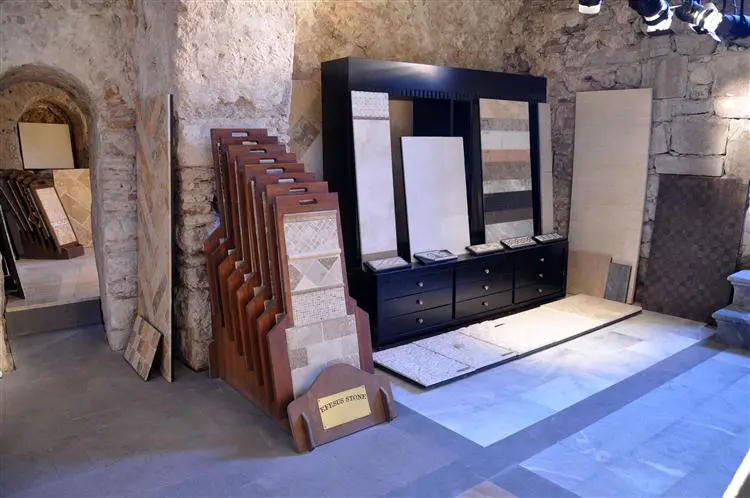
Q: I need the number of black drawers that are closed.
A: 9